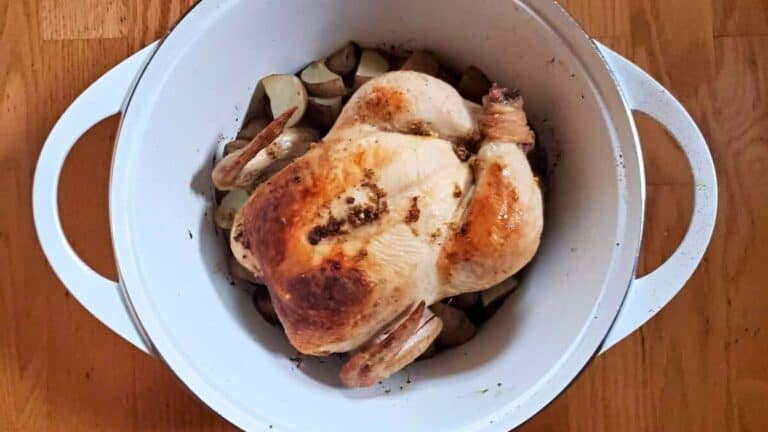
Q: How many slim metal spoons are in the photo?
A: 0